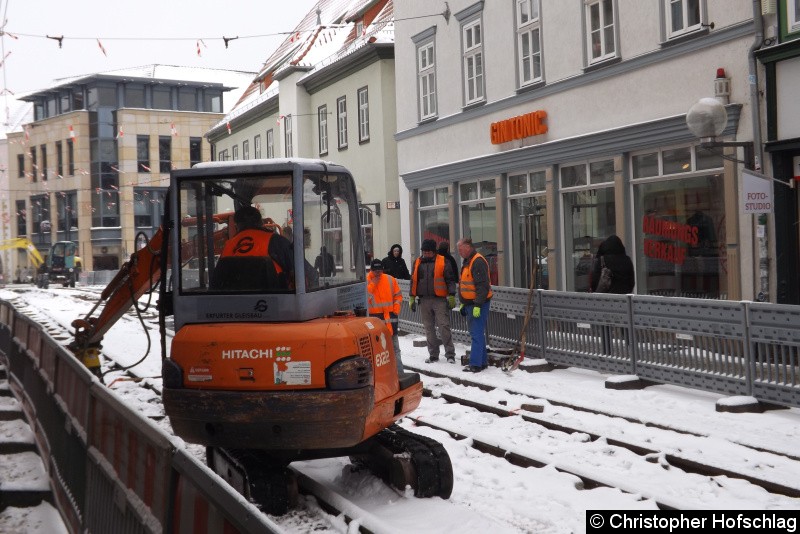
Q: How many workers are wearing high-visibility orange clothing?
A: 4